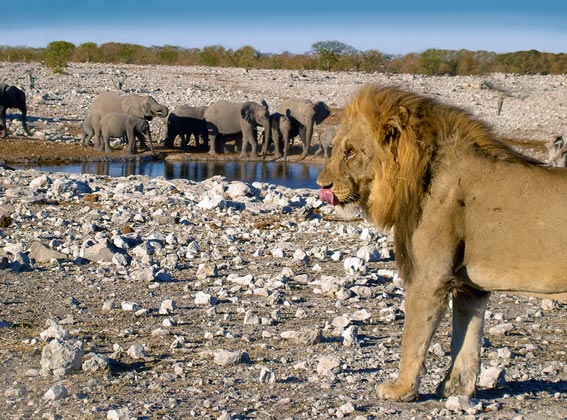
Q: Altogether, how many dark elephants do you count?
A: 2